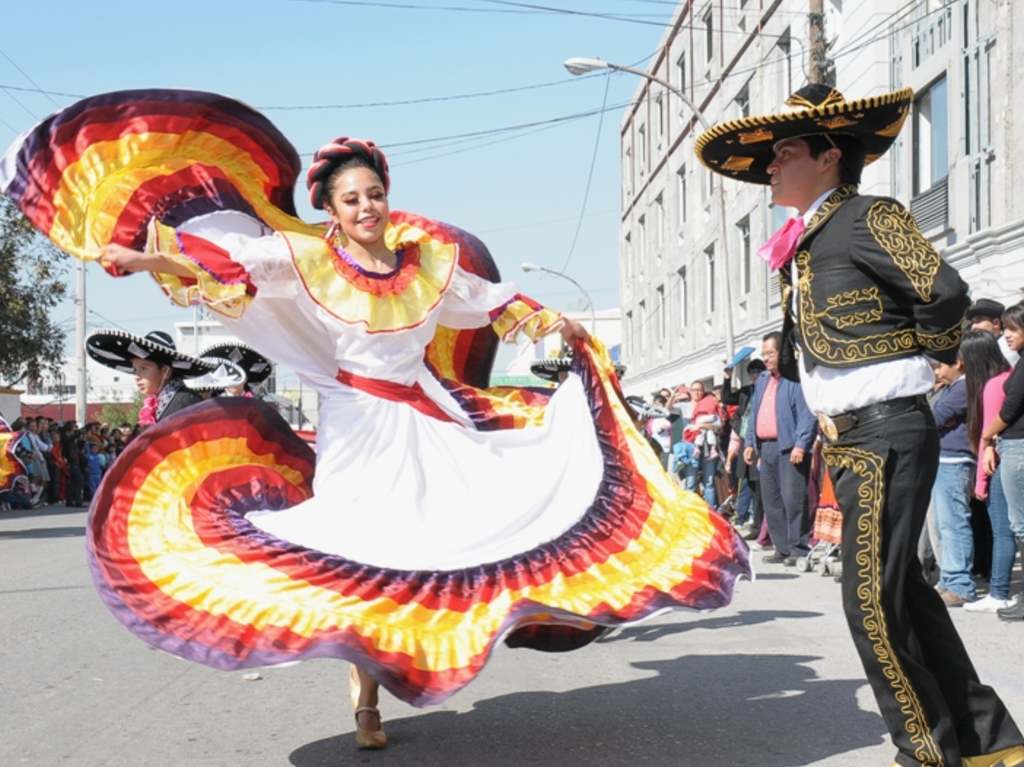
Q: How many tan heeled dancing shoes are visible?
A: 1